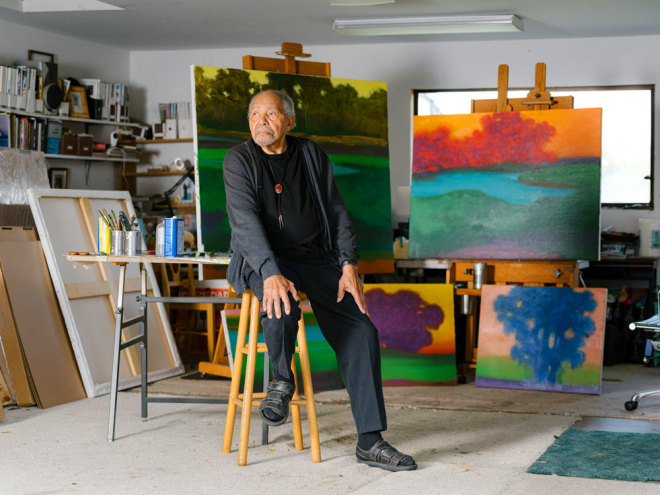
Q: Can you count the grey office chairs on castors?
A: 1